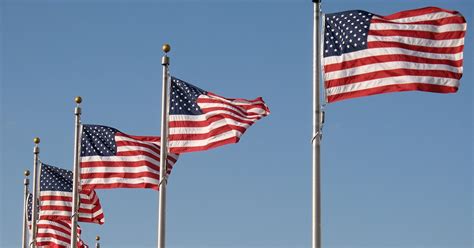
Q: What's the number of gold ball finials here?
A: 5